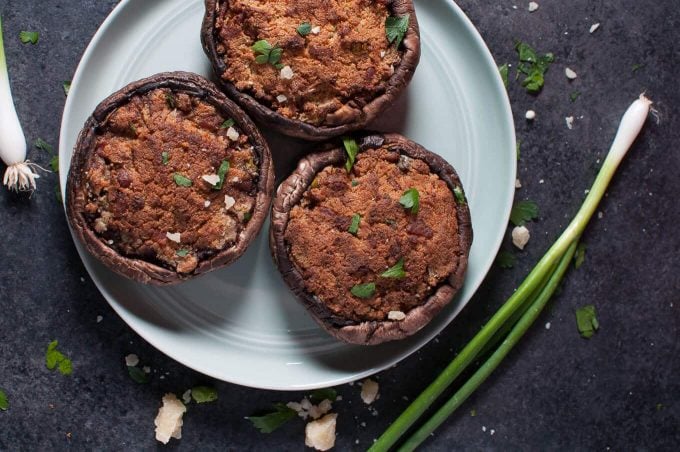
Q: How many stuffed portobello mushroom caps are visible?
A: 3